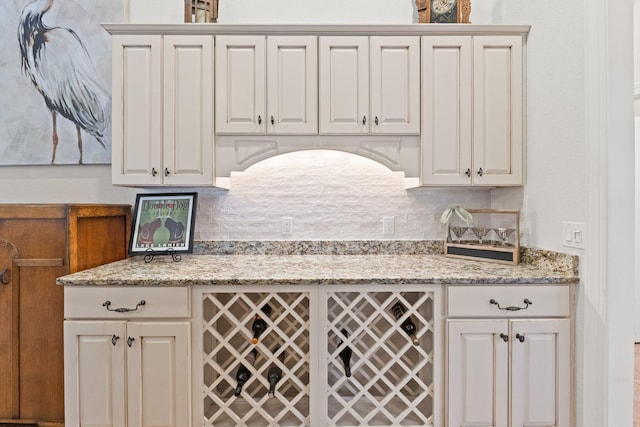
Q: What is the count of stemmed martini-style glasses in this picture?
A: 3